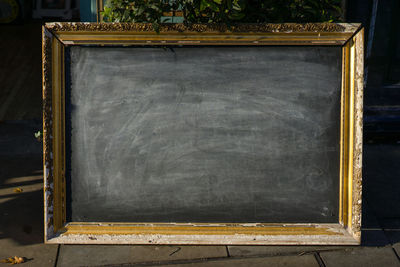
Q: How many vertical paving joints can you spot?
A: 4